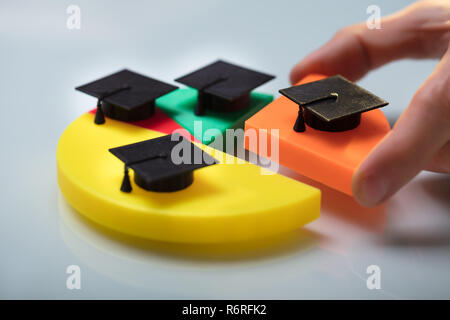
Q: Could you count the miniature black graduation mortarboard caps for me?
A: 4